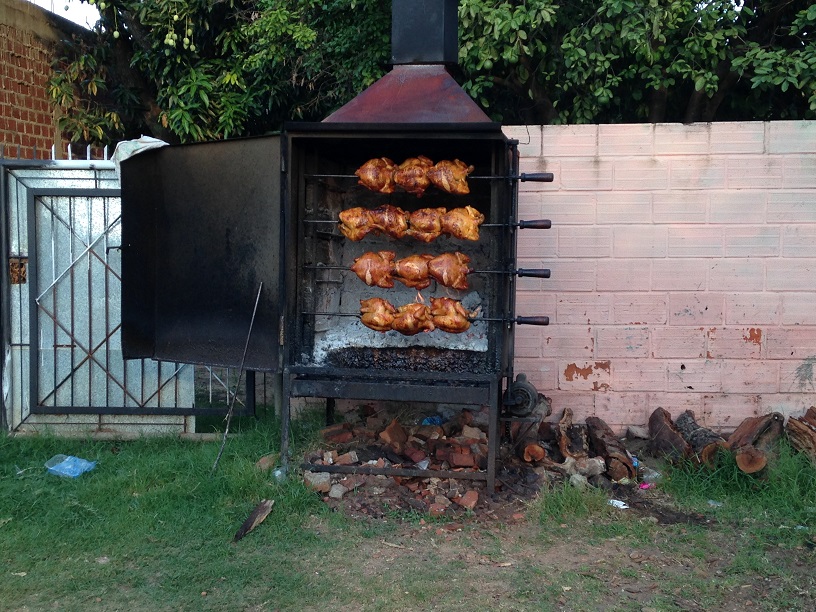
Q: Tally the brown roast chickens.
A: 13